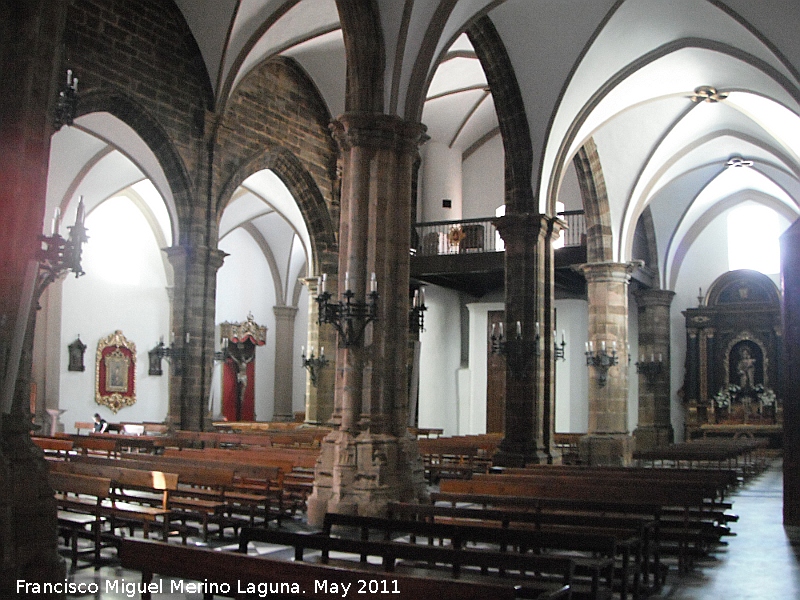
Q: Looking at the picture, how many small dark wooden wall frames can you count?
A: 2